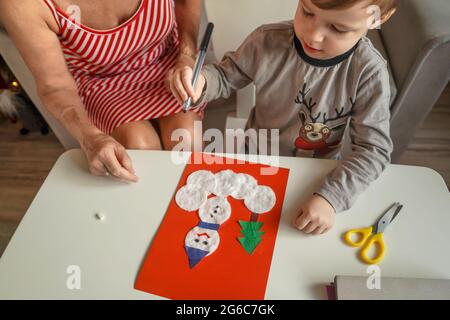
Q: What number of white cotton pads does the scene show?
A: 7